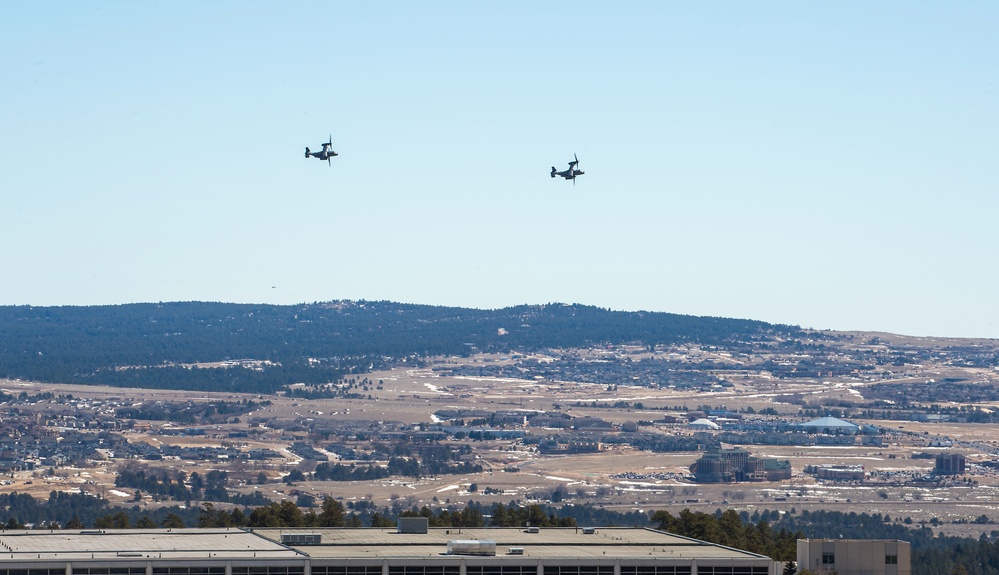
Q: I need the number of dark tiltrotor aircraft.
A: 2